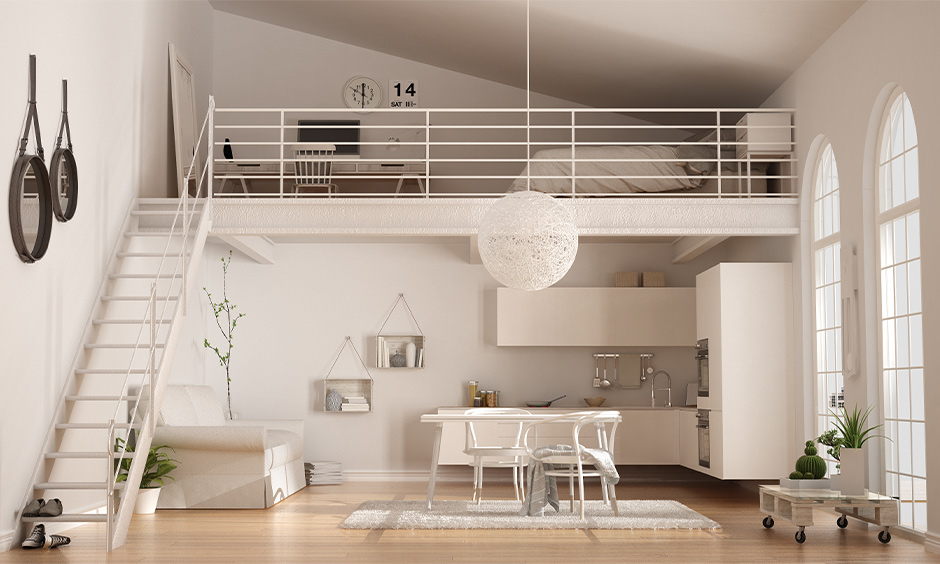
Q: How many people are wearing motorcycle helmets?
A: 0